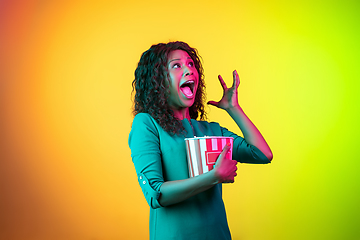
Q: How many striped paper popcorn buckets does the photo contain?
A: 1